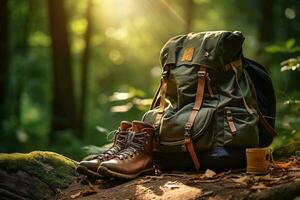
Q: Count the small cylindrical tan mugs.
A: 1